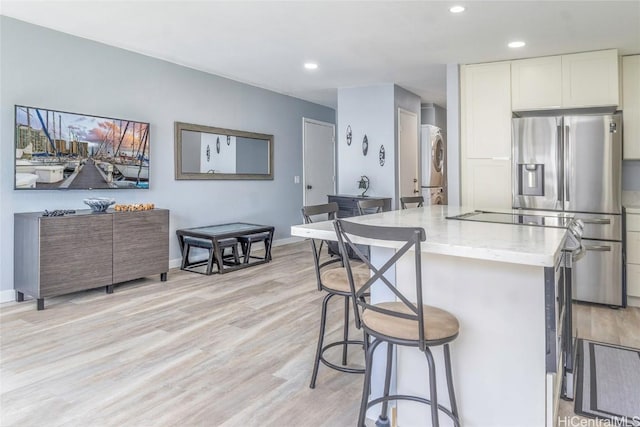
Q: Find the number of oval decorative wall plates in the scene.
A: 3